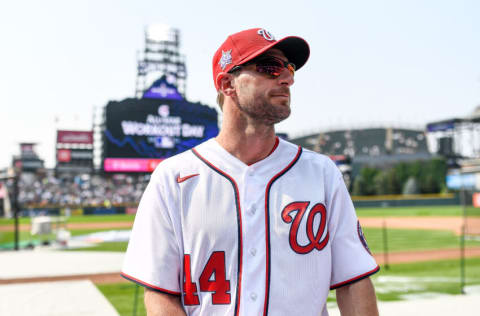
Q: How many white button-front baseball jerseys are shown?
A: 1